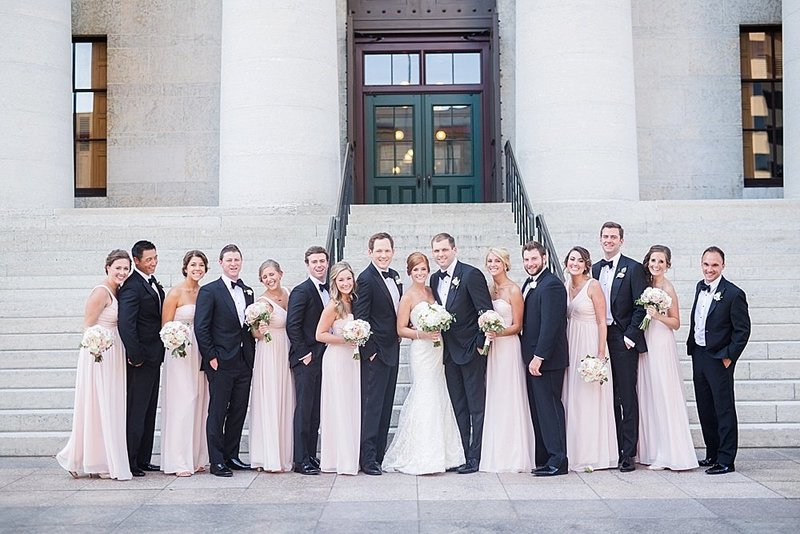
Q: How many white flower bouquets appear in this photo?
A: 8